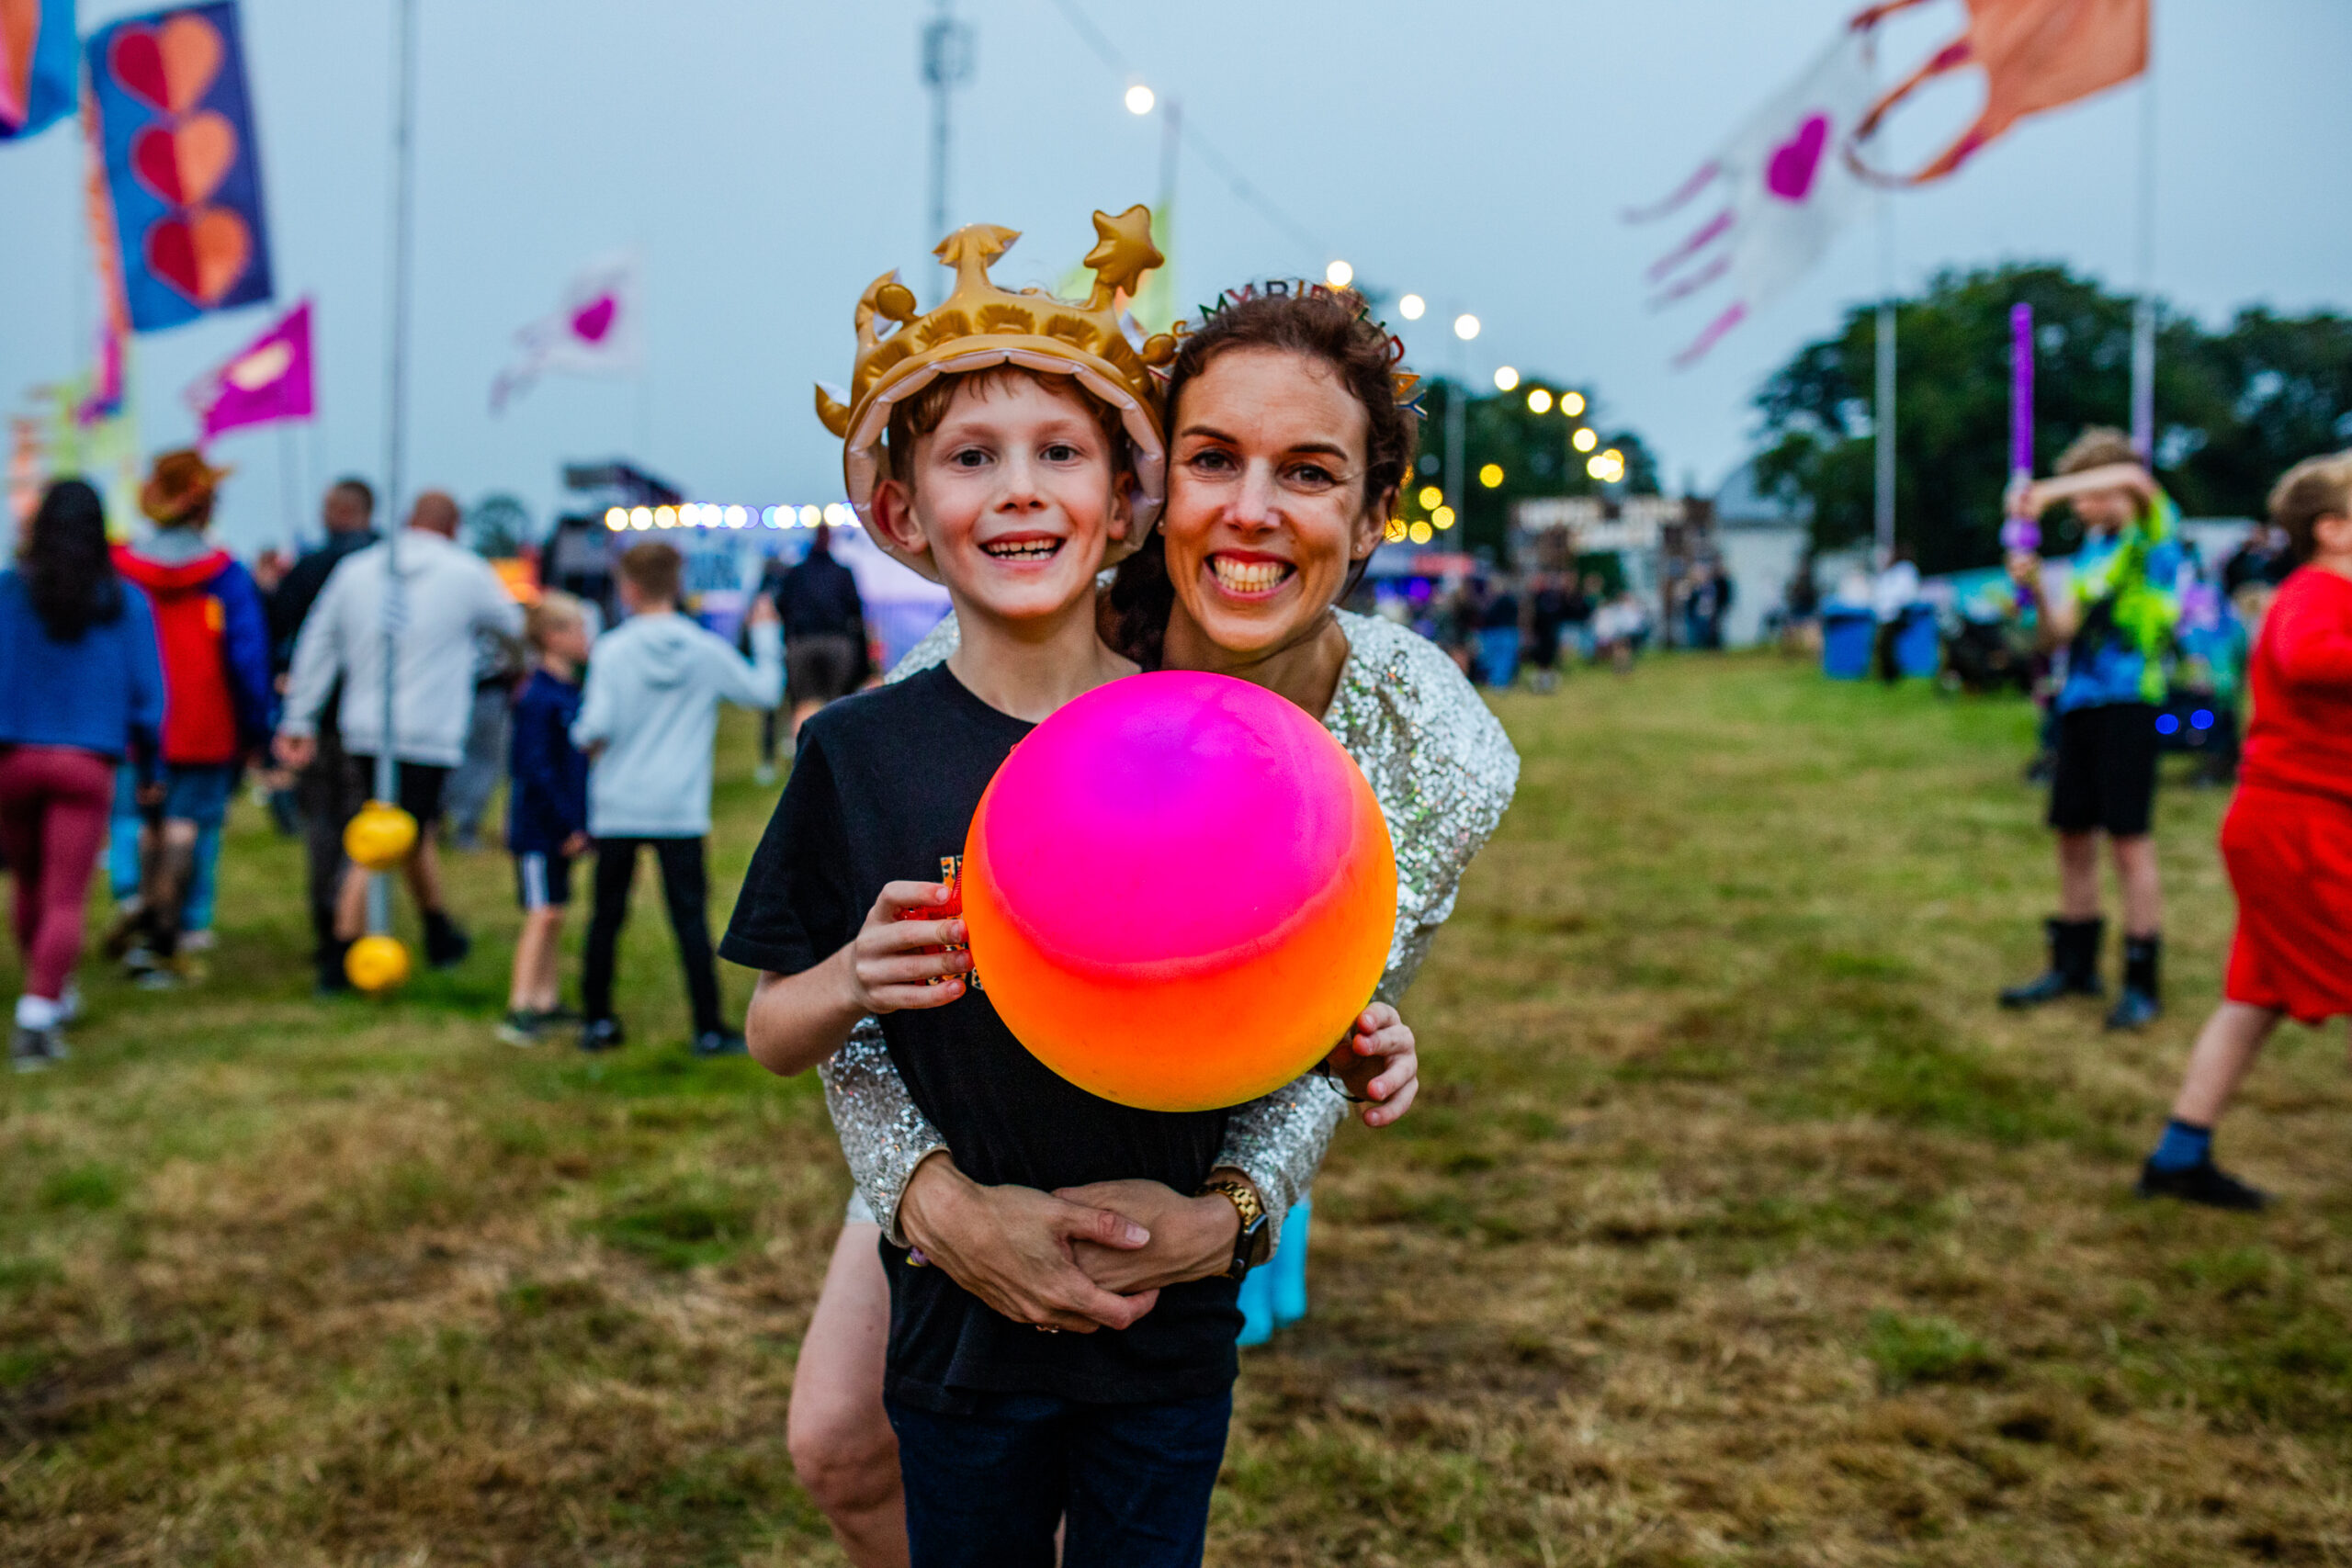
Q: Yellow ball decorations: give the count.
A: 2